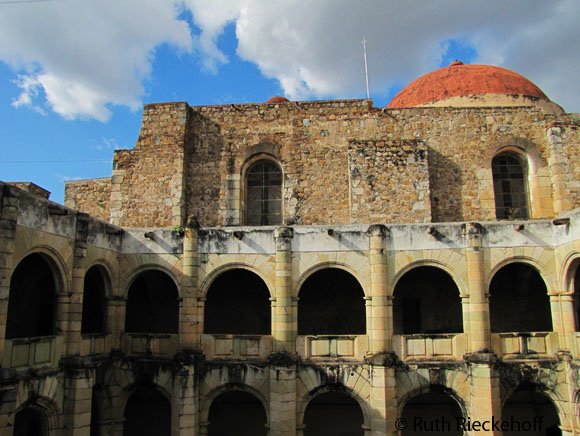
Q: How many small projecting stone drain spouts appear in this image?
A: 8